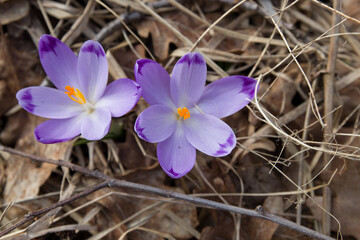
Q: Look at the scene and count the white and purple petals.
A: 12